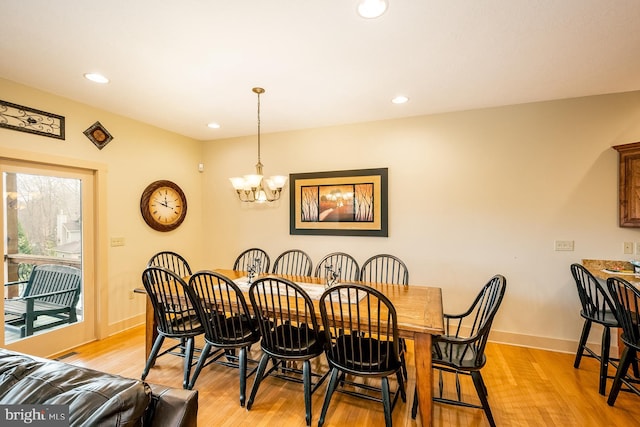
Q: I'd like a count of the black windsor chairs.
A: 12